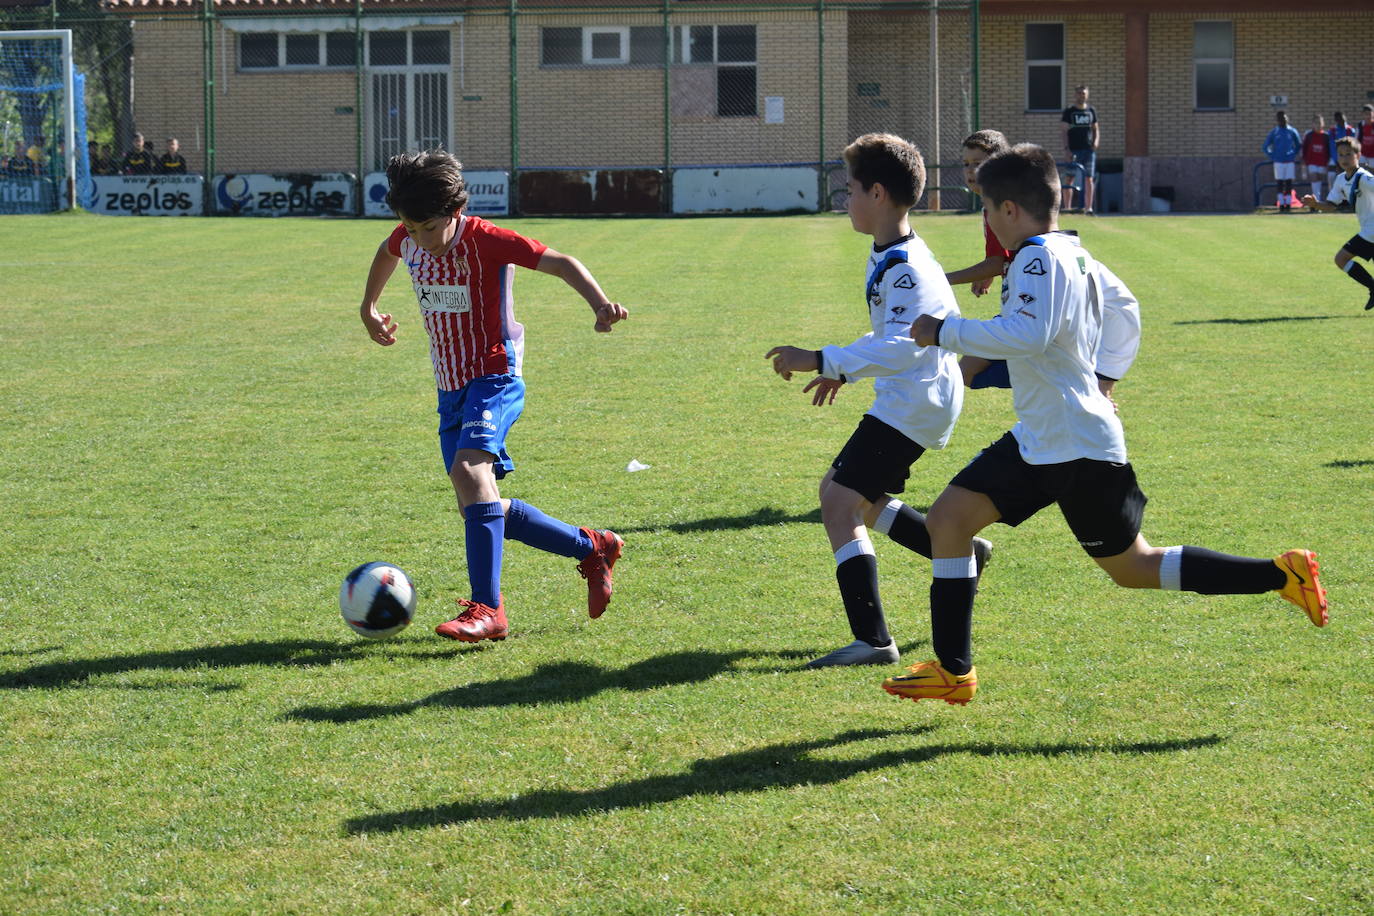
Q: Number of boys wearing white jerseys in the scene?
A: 3